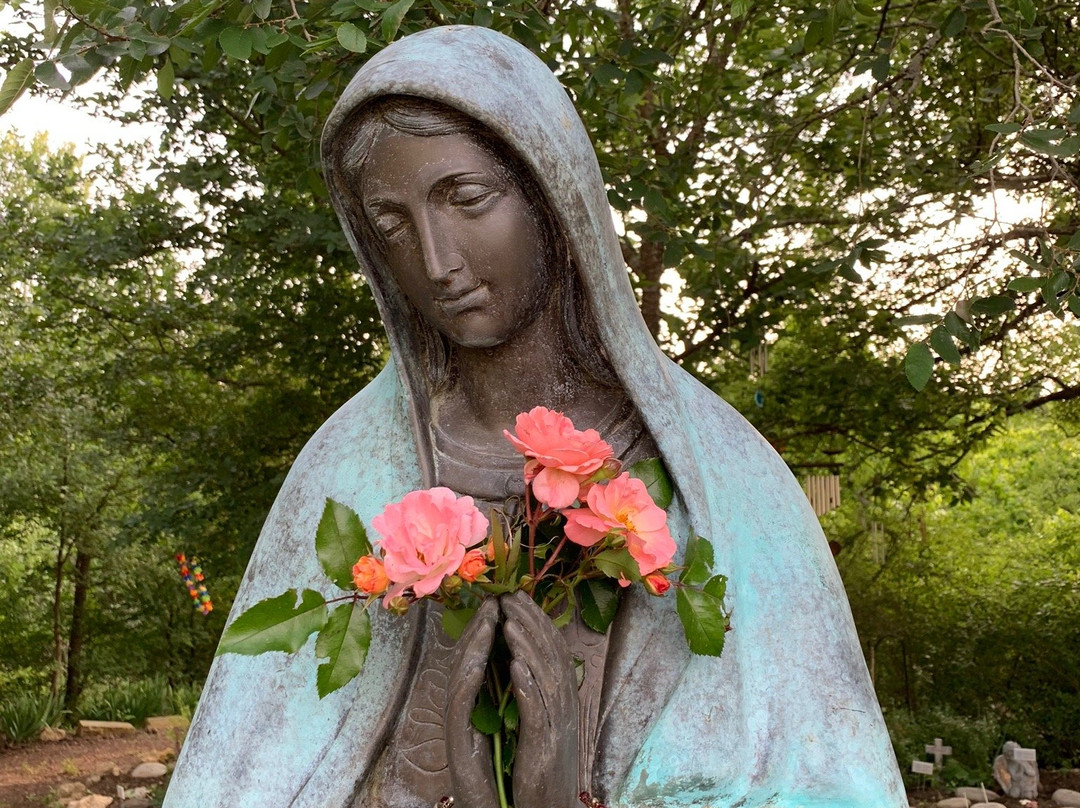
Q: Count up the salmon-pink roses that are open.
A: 3